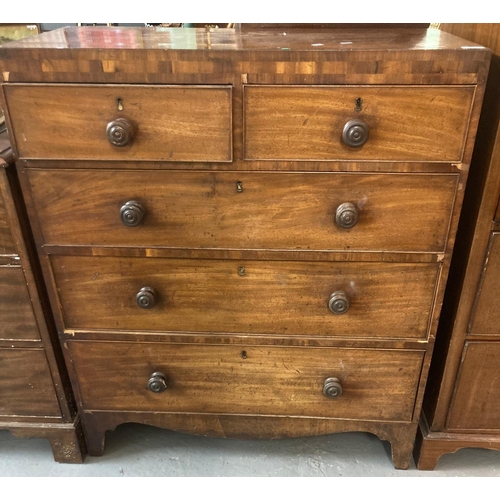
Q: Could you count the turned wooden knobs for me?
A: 8